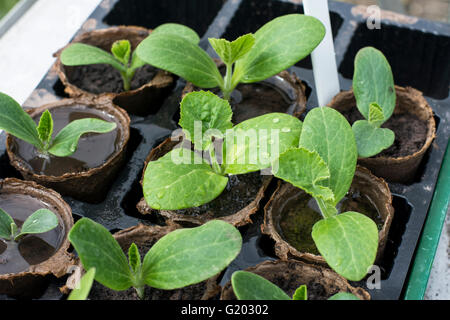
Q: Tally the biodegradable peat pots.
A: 9